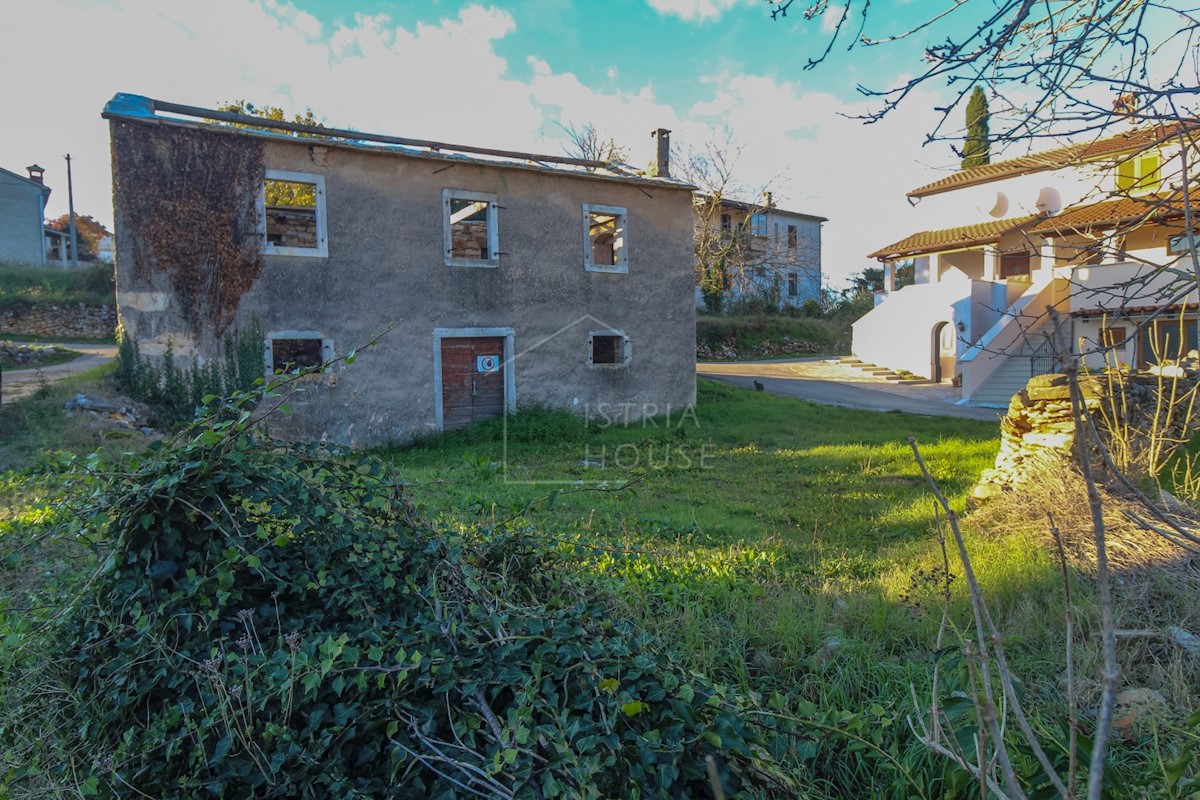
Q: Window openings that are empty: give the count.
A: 5